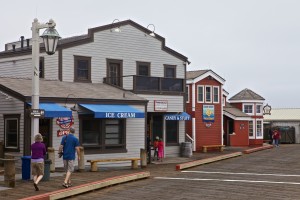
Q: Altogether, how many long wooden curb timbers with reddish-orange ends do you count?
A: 3